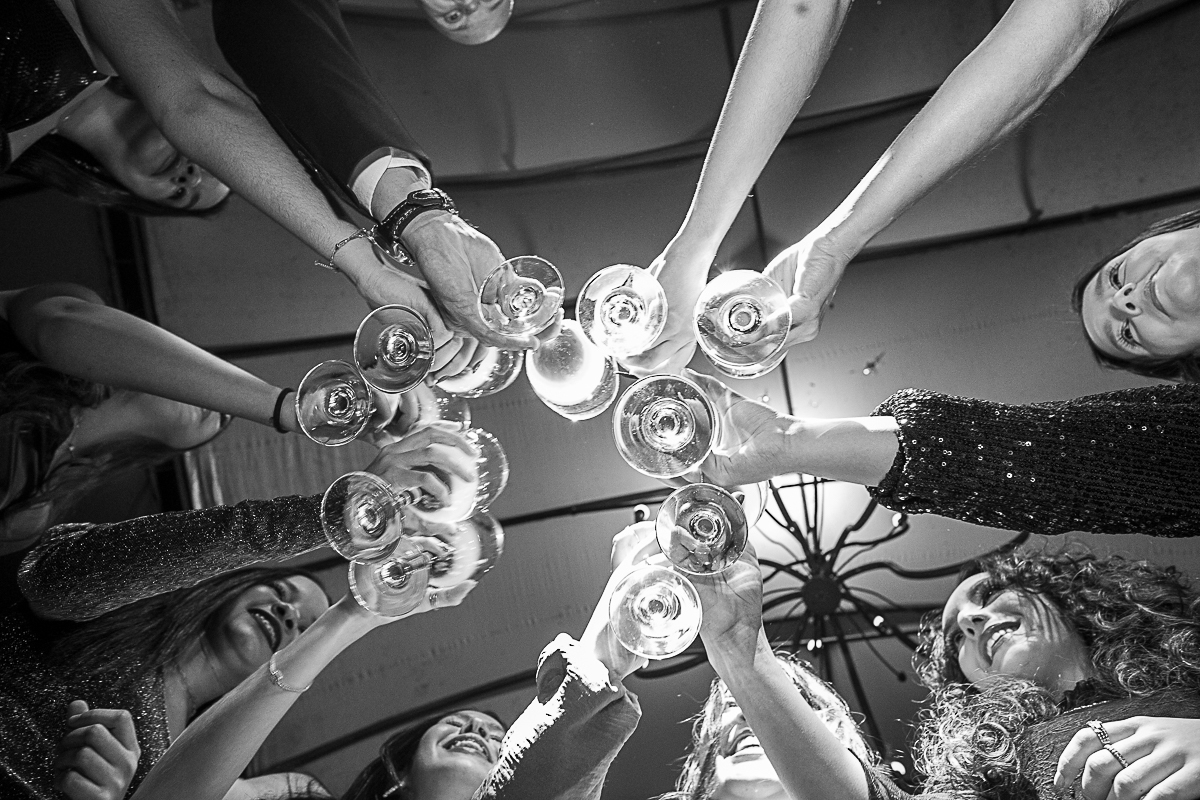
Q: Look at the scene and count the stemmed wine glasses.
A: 10